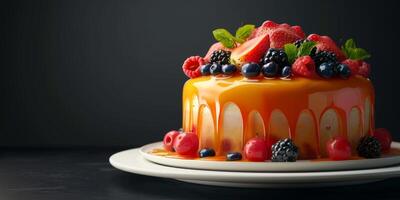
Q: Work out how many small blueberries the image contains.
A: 10